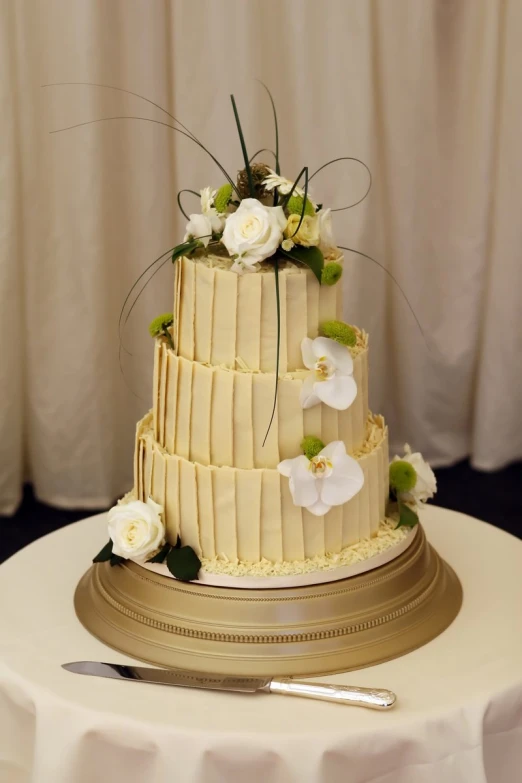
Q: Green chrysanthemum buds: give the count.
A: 7